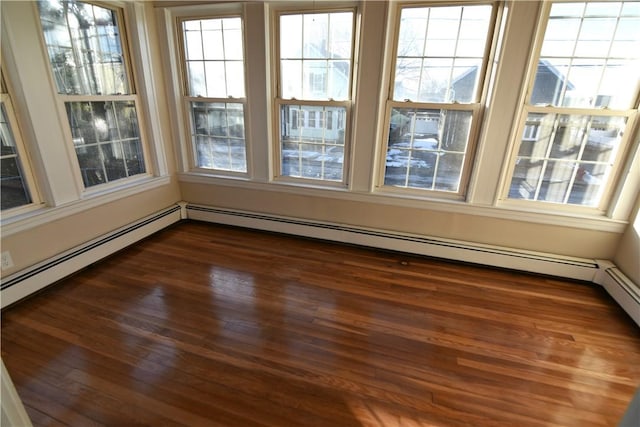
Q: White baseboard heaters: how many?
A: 3